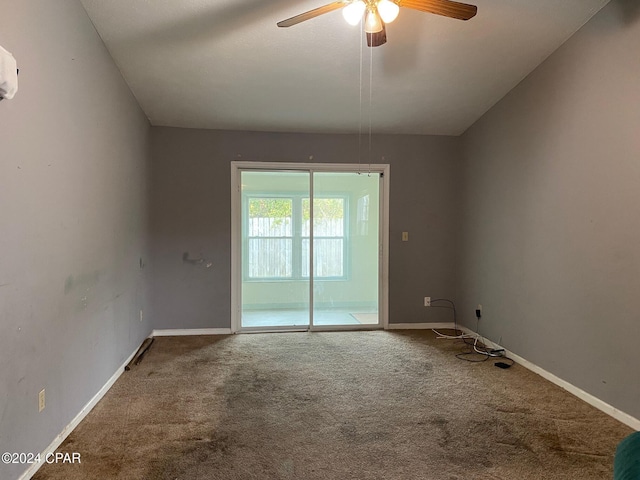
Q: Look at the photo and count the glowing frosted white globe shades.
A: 3